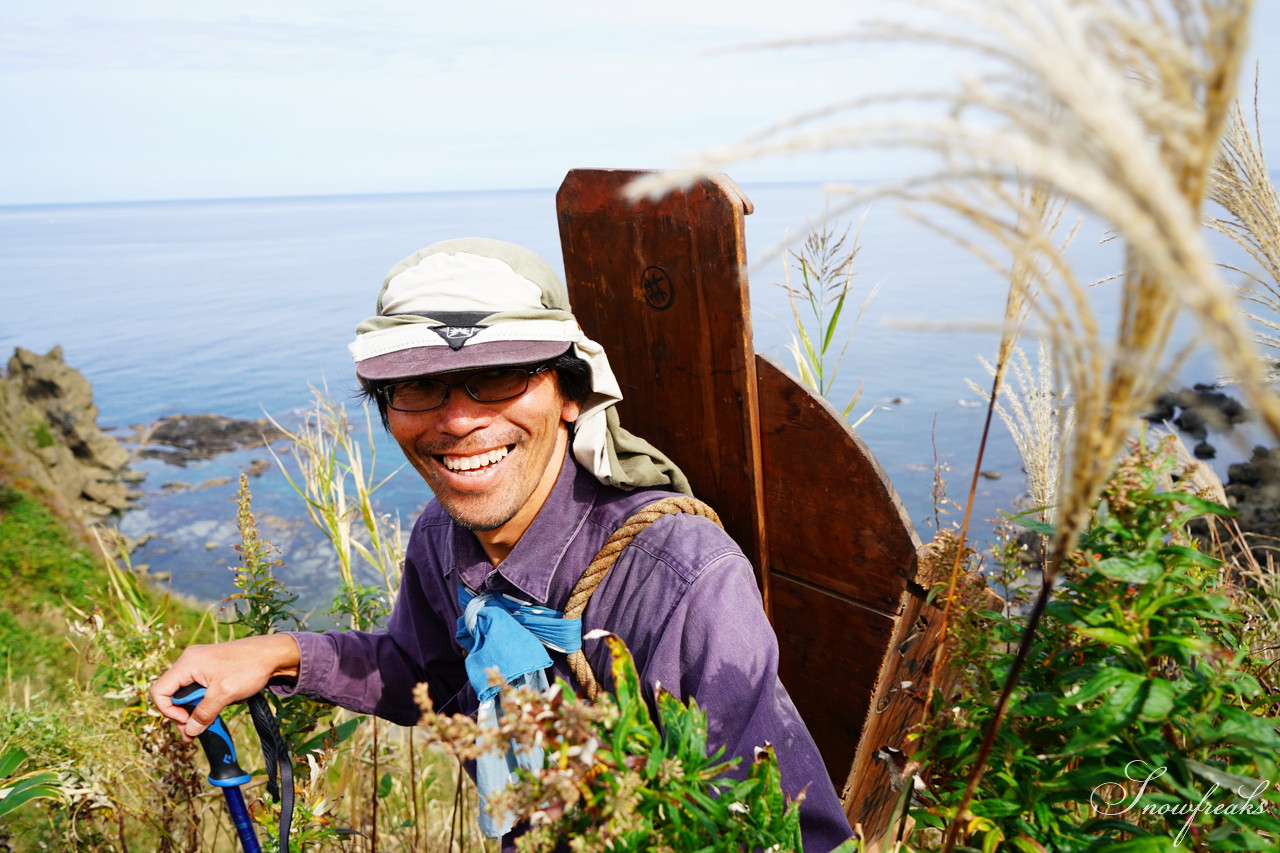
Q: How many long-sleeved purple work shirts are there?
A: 1